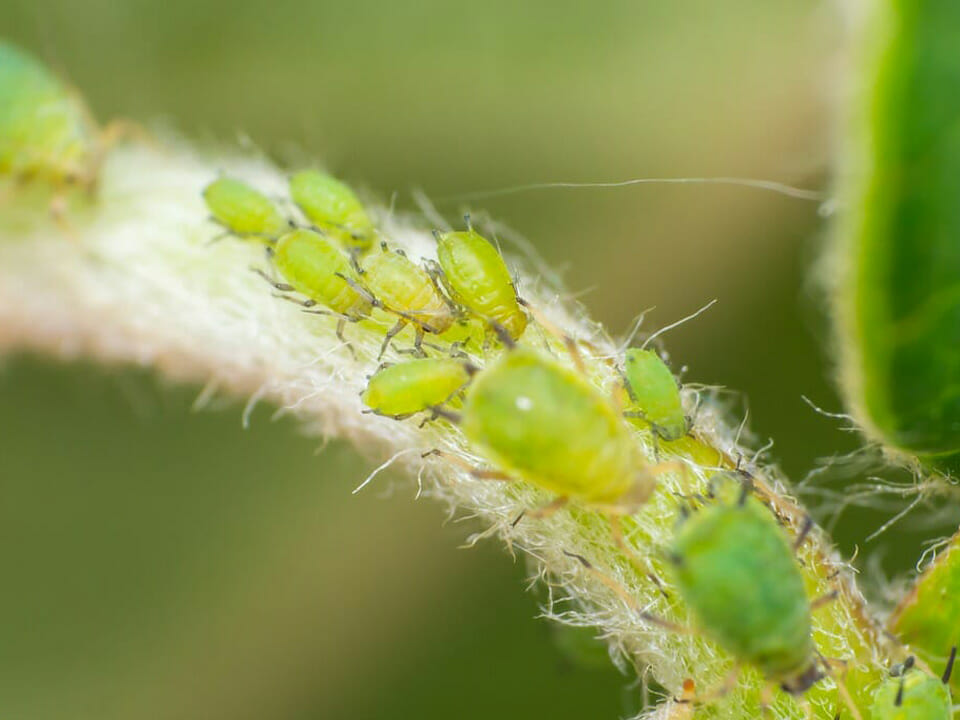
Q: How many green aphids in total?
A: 11